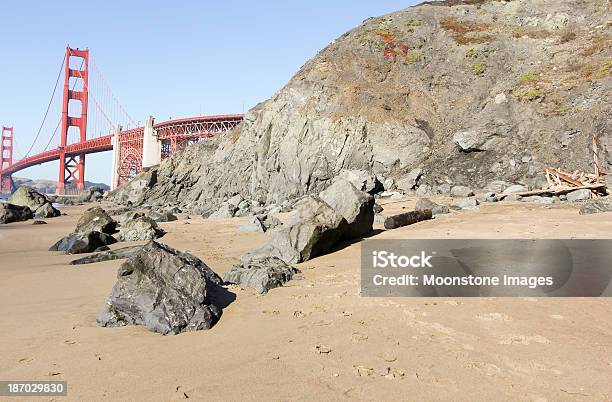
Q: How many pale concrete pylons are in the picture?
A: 2